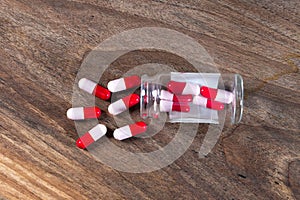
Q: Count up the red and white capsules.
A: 11